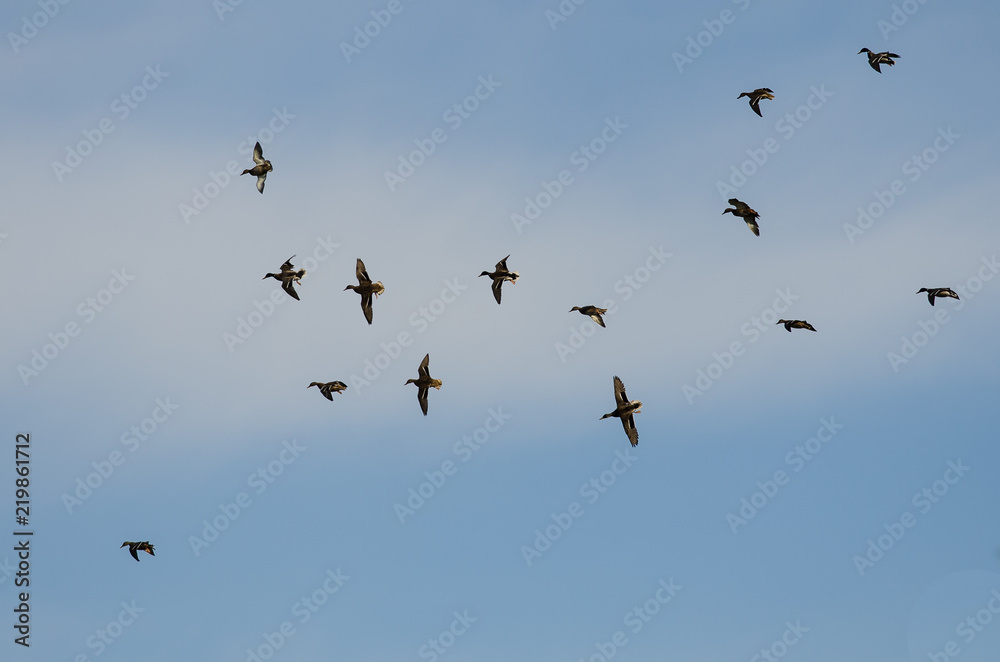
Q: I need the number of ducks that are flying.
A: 14